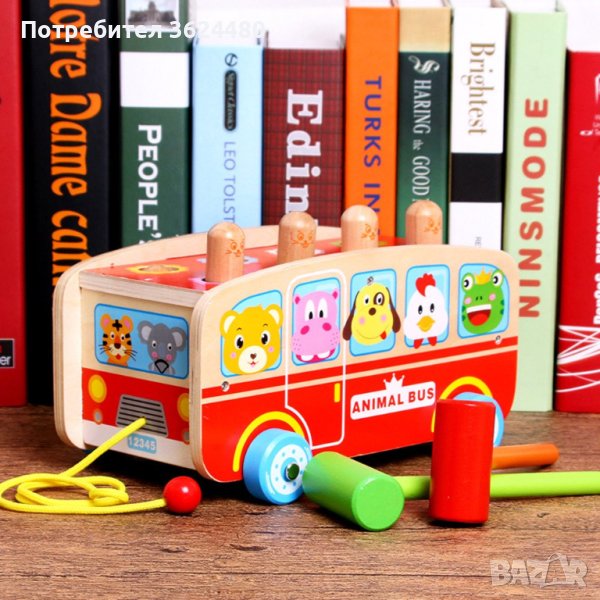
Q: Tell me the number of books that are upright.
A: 10